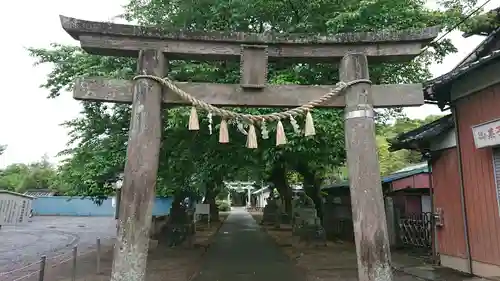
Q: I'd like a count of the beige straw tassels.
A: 5